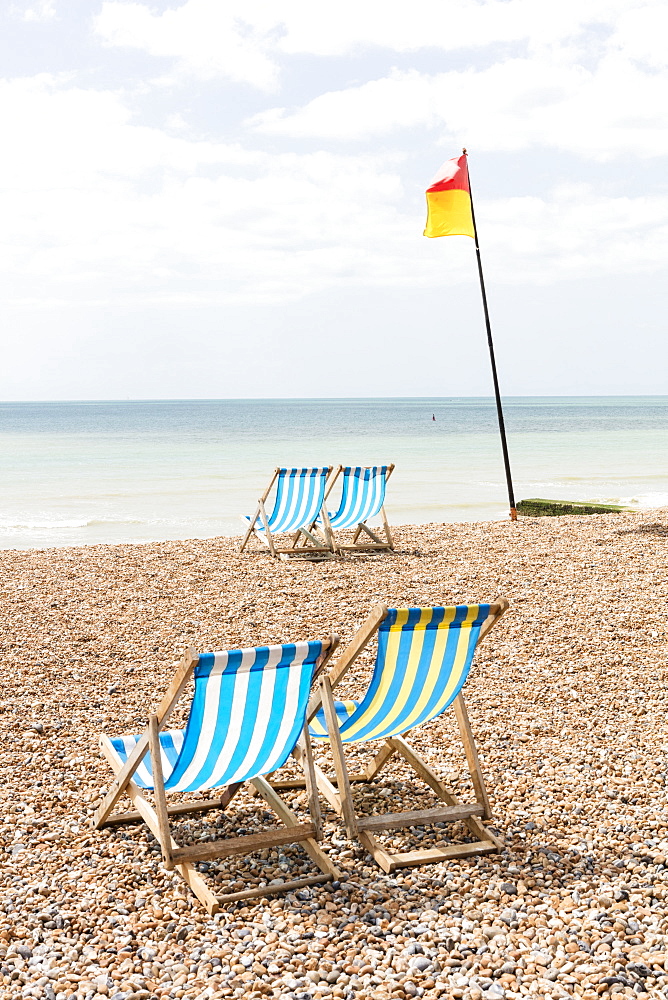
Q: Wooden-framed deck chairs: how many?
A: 4